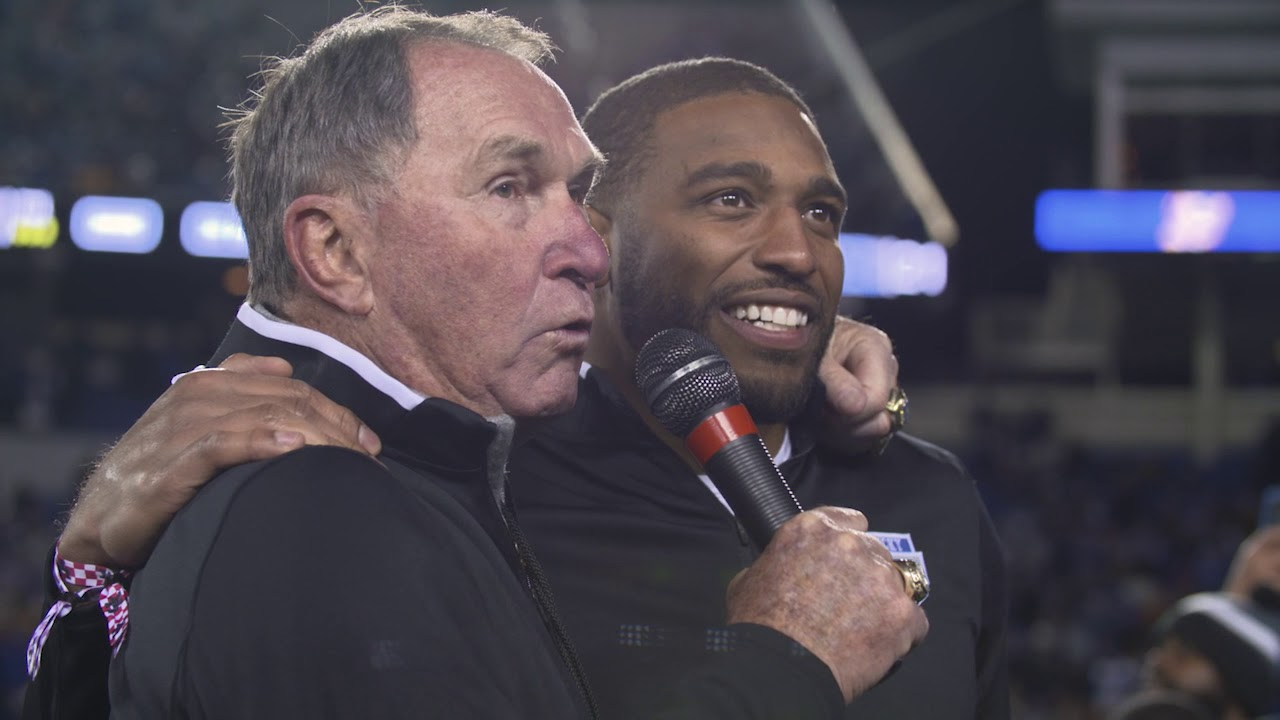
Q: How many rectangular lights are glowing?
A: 5